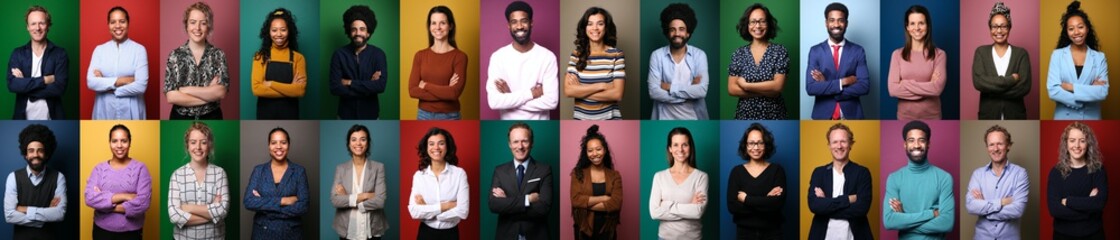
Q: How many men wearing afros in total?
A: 3